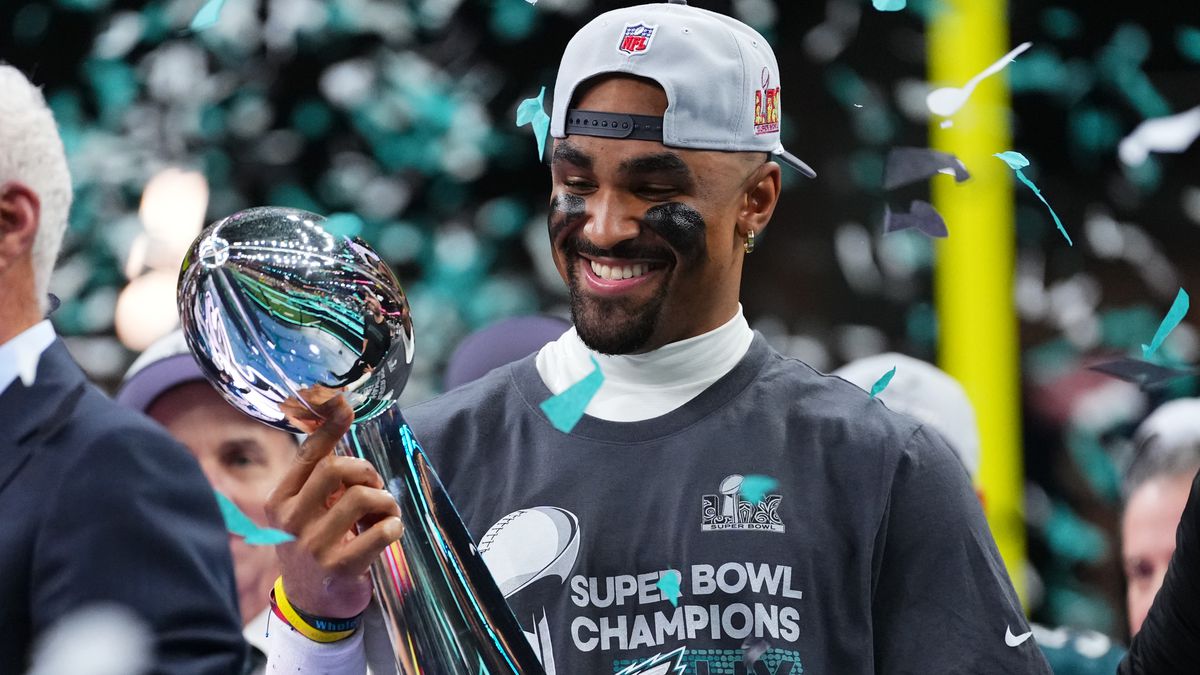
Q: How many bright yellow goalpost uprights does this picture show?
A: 1